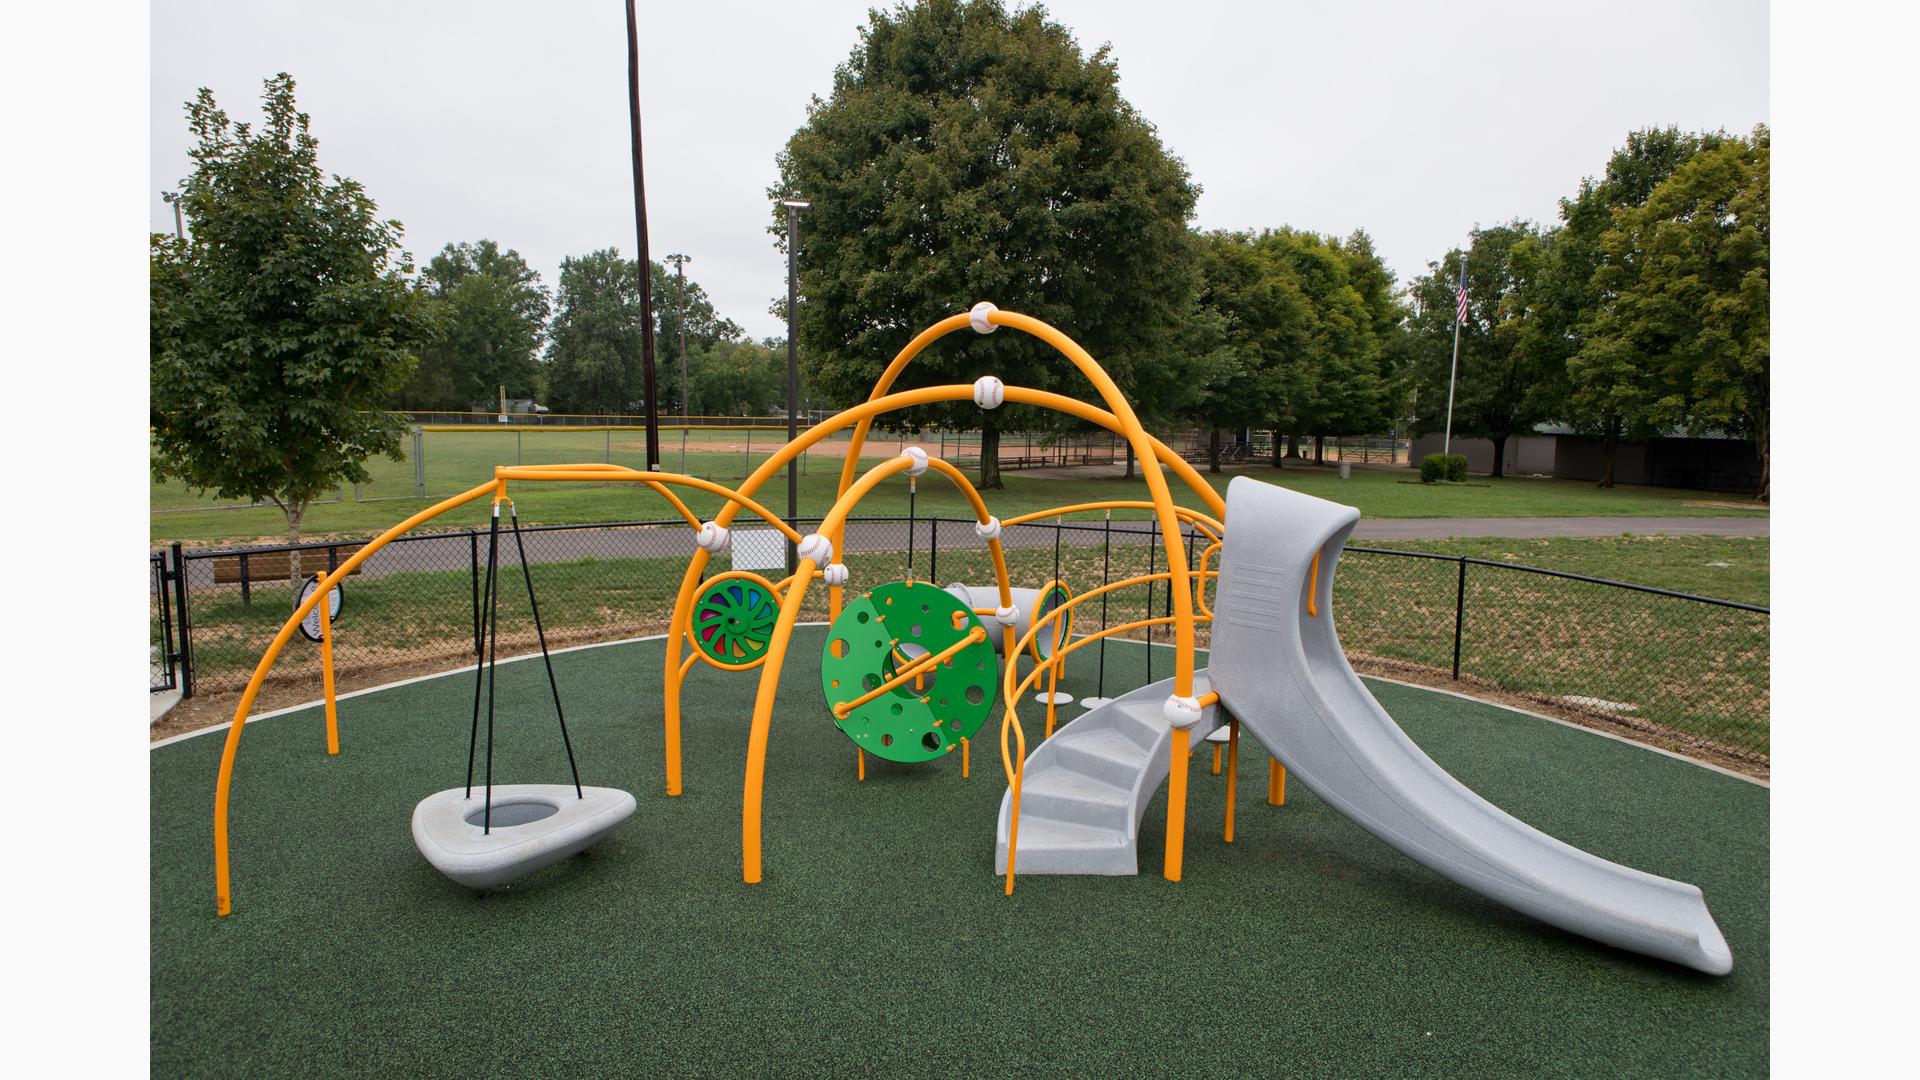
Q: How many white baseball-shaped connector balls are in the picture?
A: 9